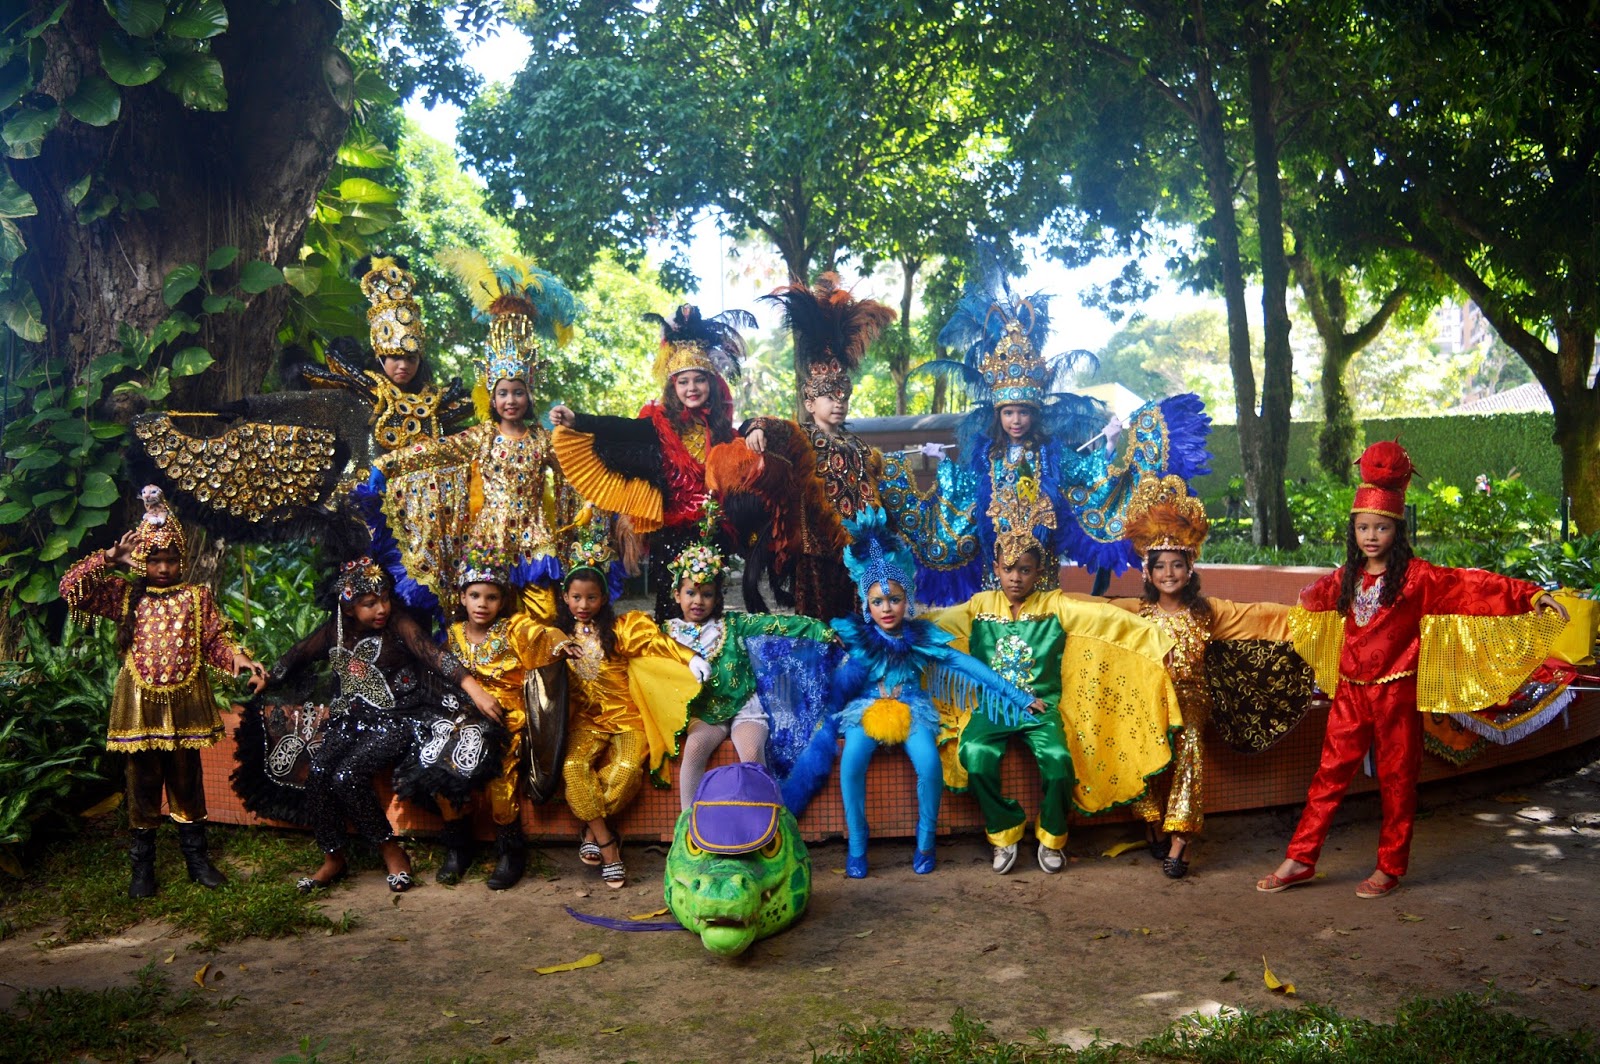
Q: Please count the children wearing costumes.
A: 14